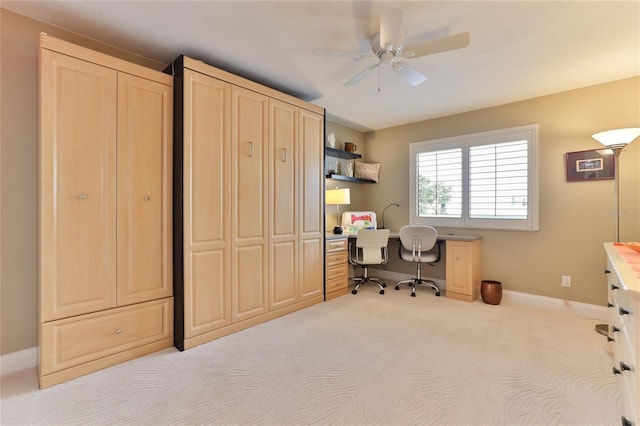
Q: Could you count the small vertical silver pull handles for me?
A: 2